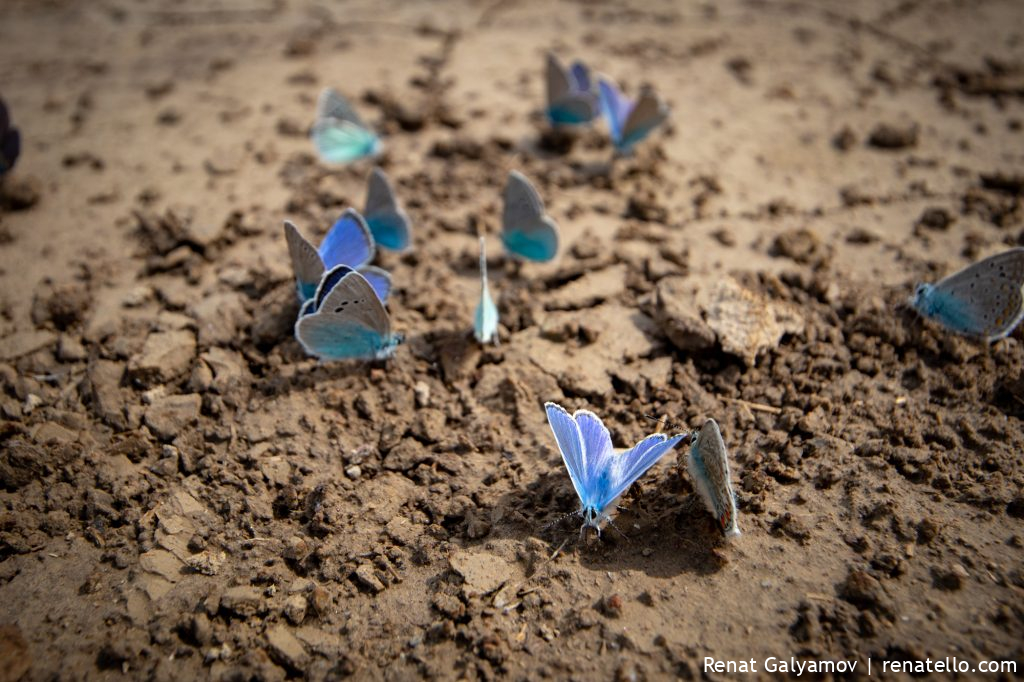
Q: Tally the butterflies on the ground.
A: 12